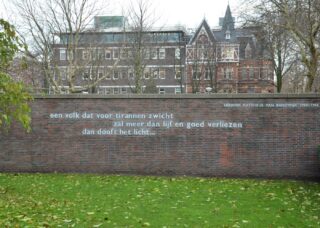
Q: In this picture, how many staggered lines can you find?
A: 3